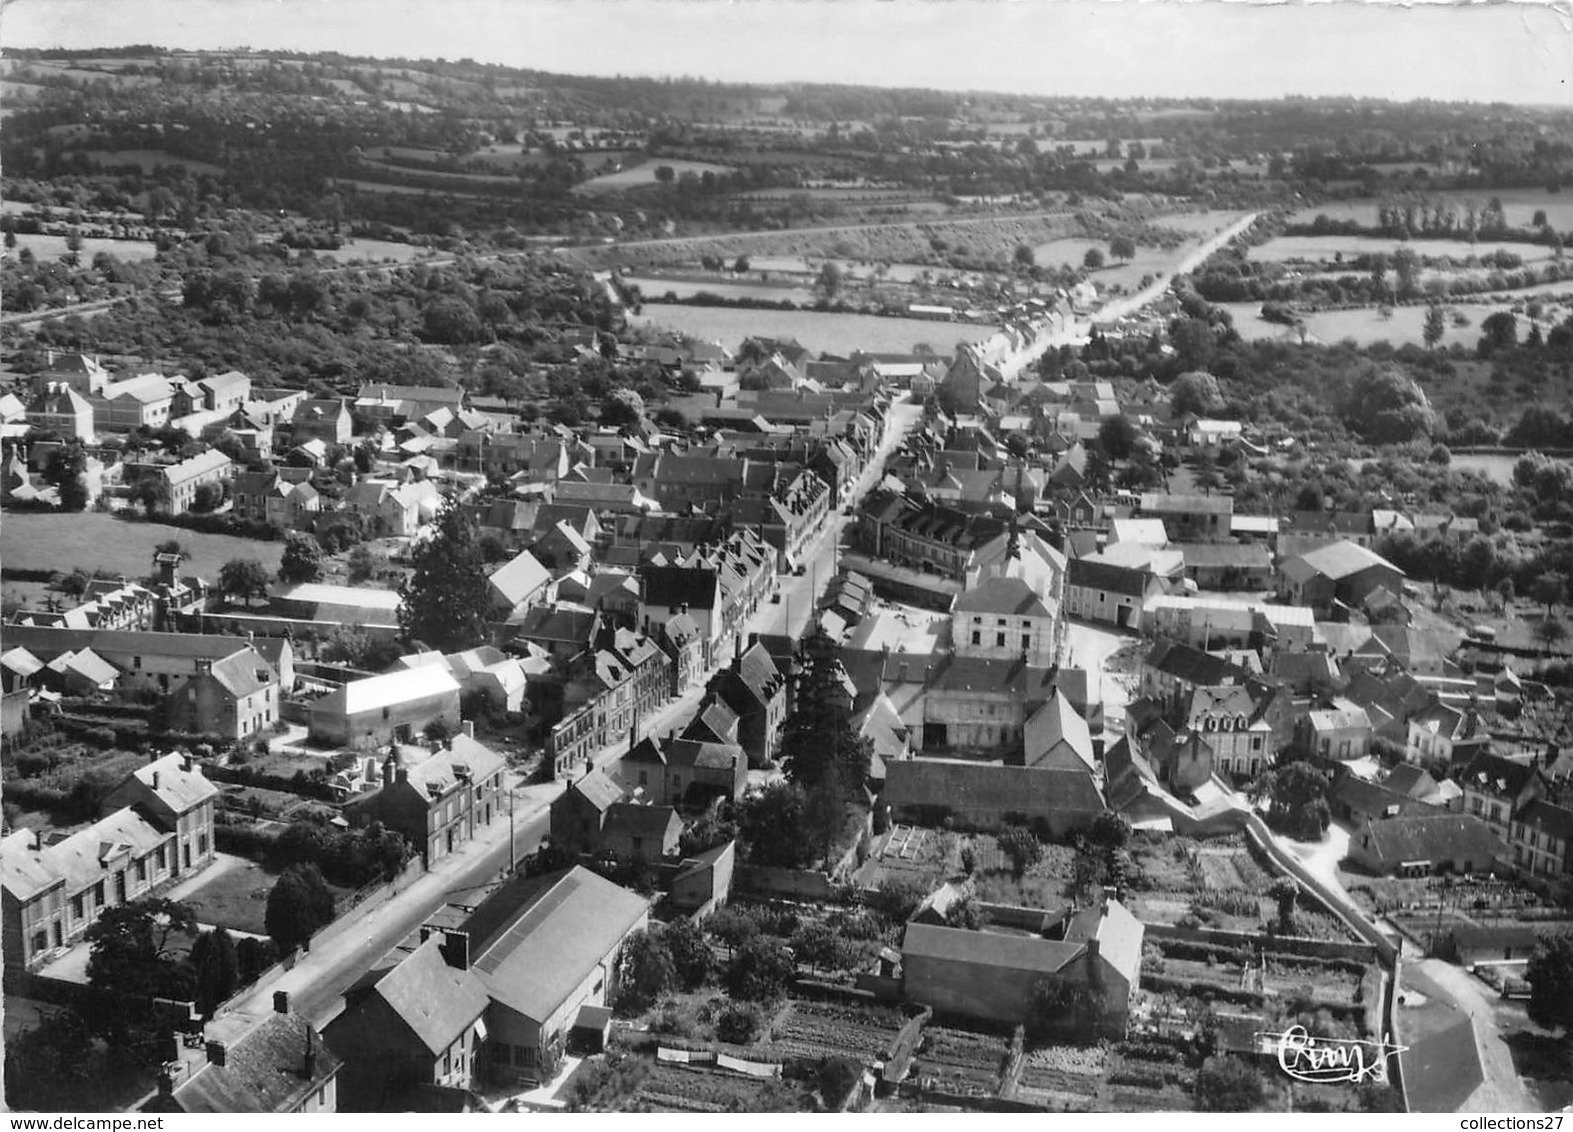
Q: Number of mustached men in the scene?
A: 0